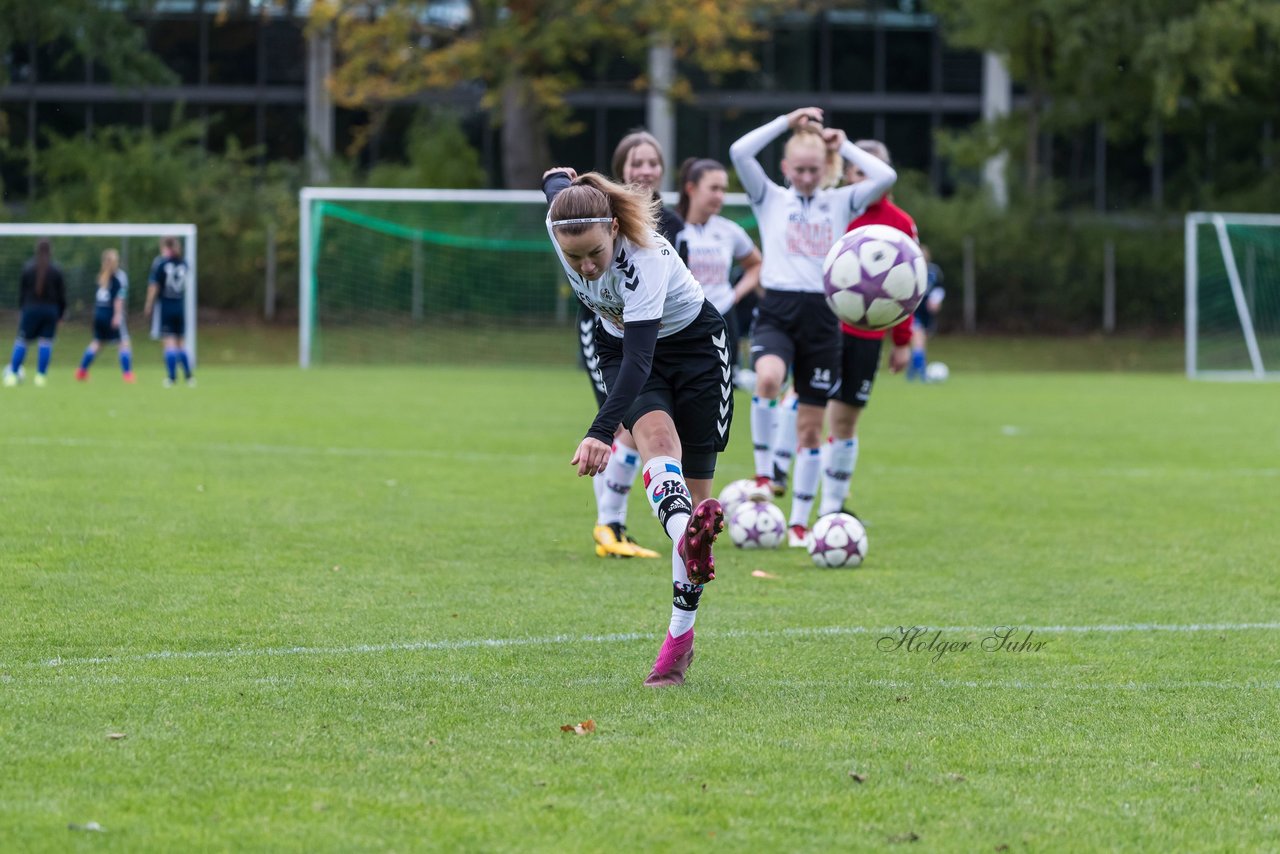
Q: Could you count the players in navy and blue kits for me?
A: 4